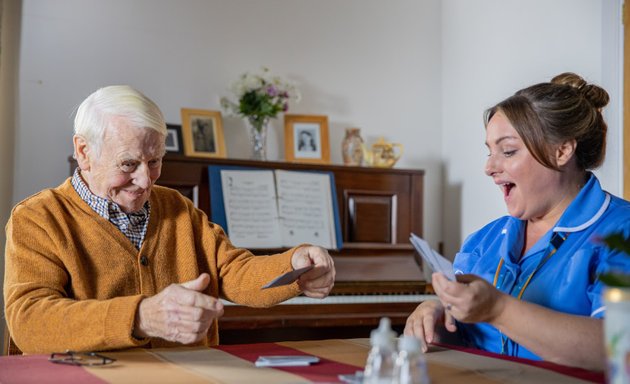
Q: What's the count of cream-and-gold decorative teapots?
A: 1